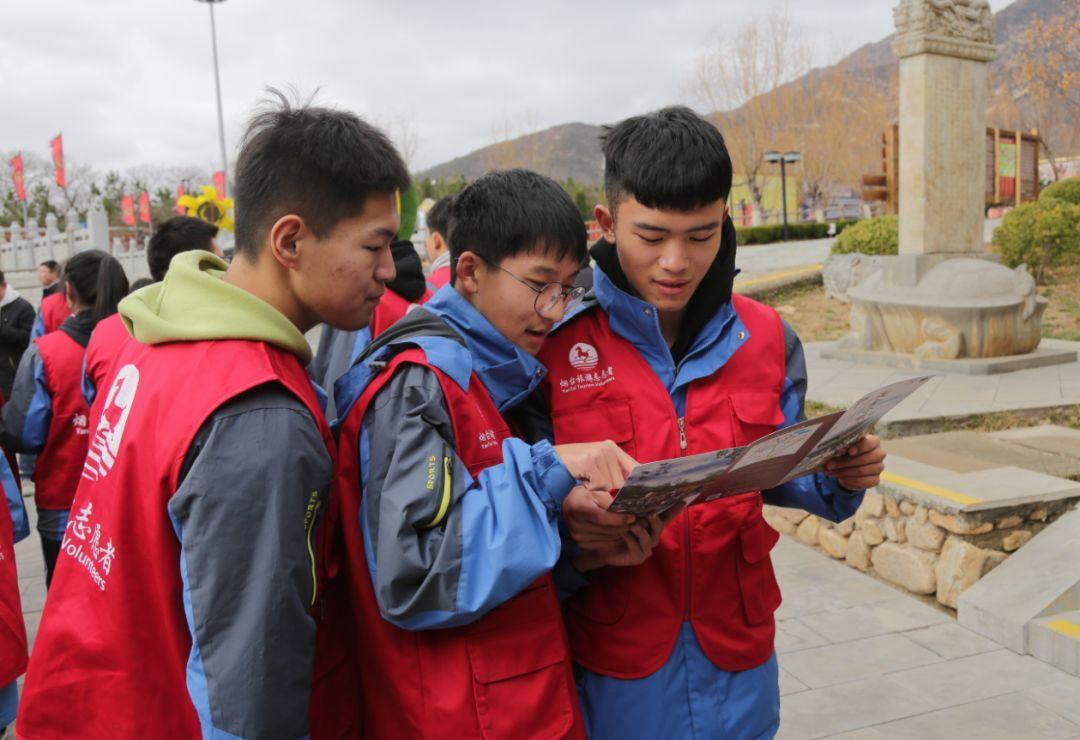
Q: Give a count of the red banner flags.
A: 6